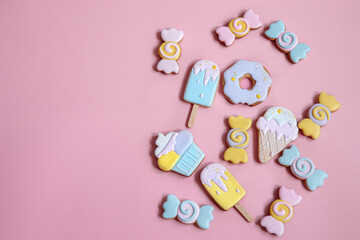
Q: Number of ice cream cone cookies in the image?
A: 1